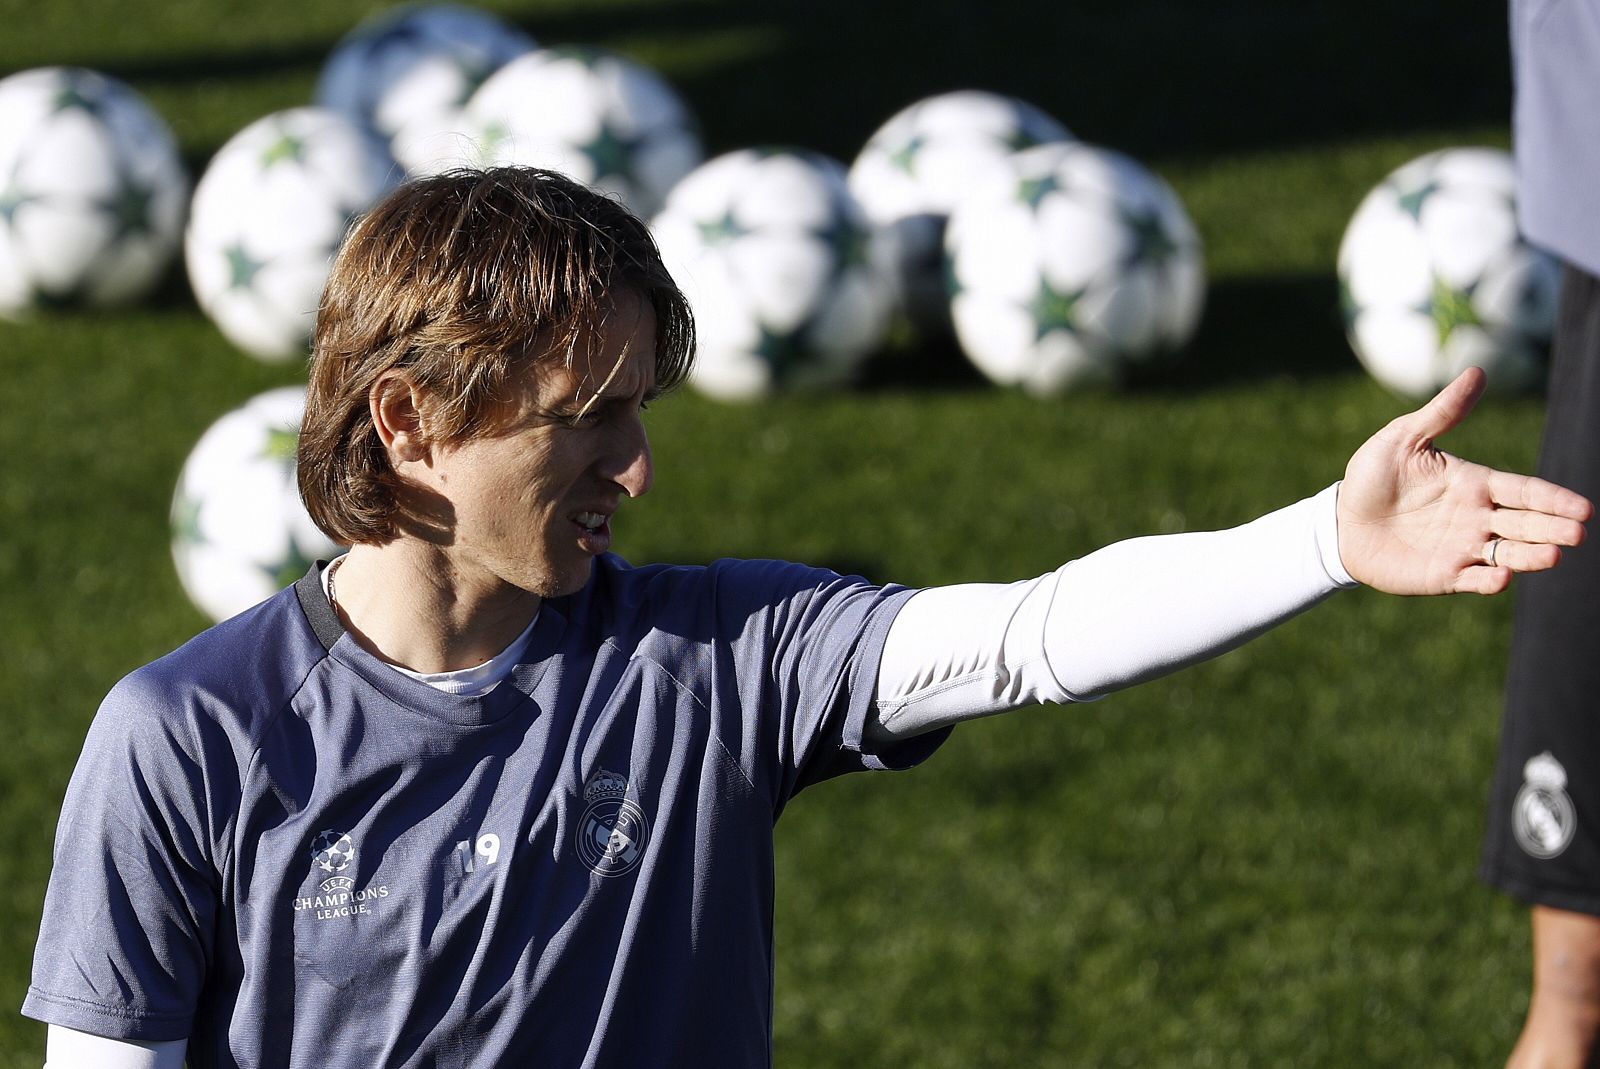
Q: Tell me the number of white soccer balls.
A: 9